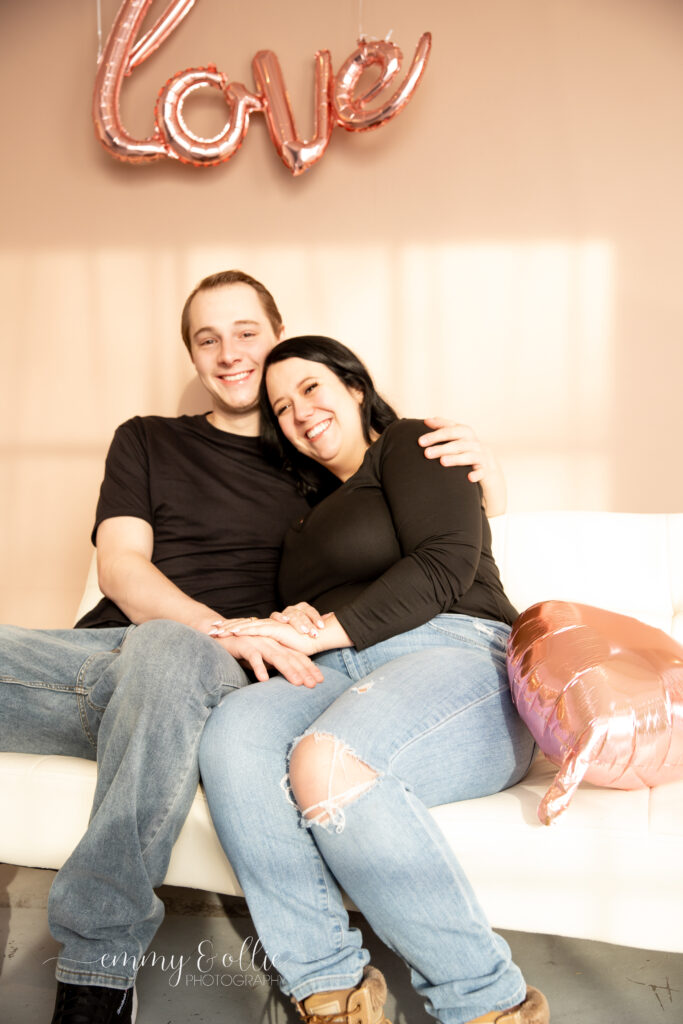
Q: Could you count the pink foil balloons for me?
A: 2